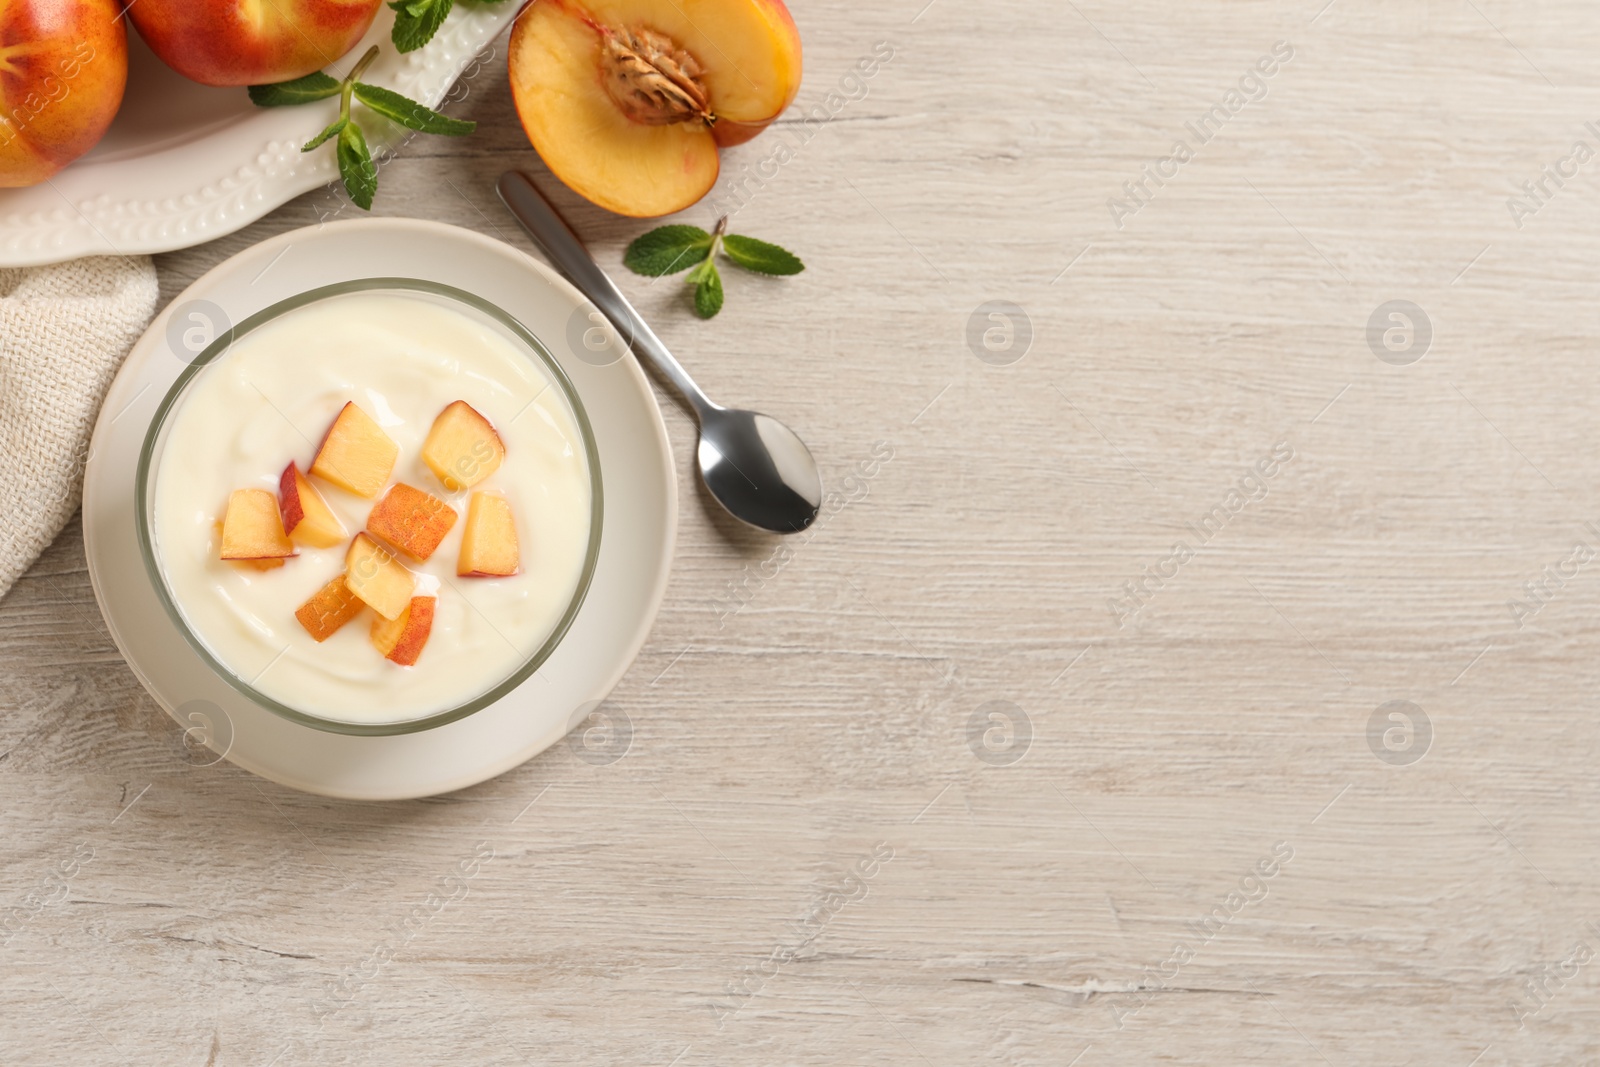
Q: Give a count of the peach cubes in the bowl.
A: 9